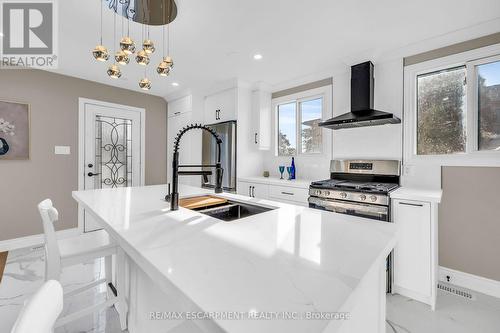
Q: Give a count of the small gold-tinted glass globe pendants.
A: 9